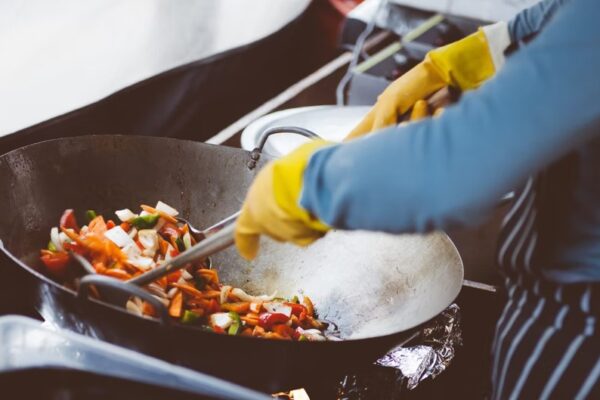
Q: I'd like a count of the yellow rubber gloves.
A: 2